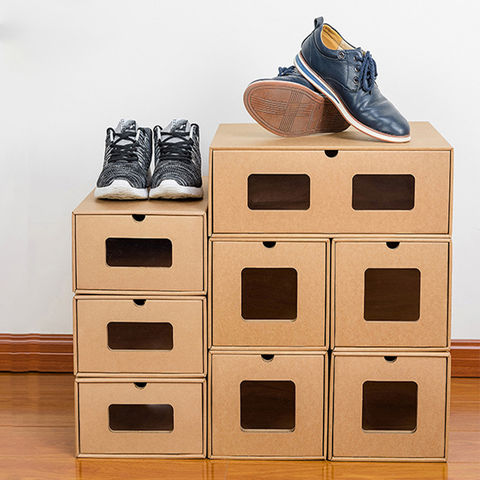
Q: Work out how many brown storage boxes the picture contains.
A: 8